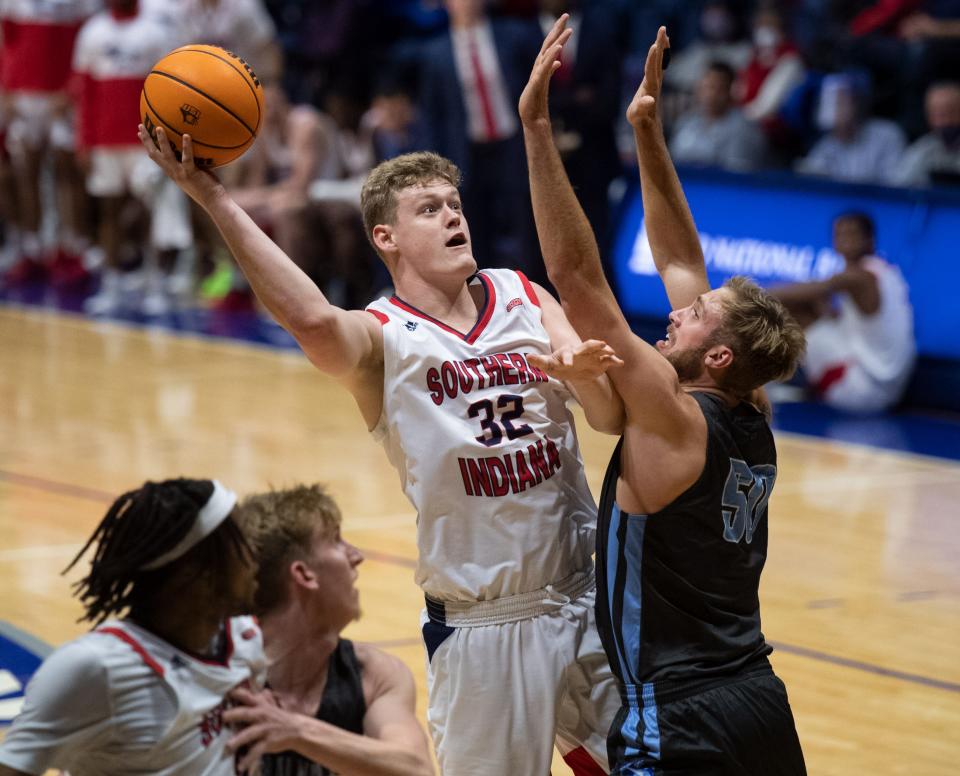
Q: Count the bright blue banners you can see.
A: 1